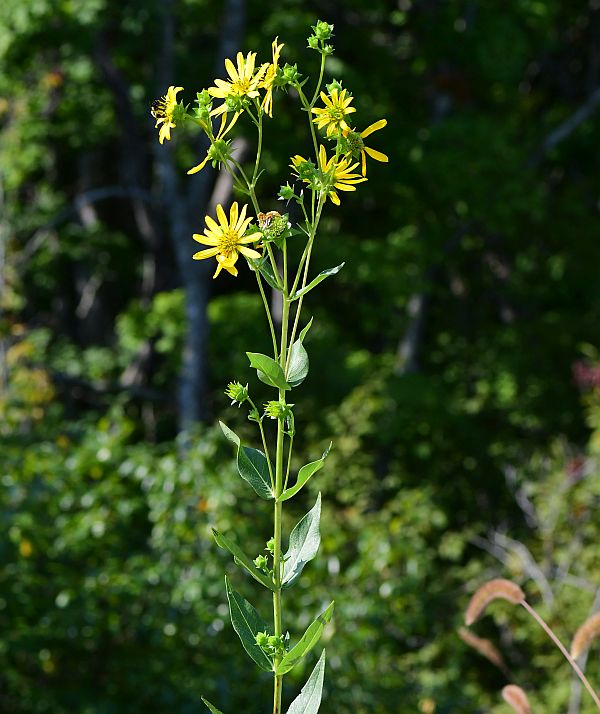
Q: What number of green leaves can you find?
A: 12